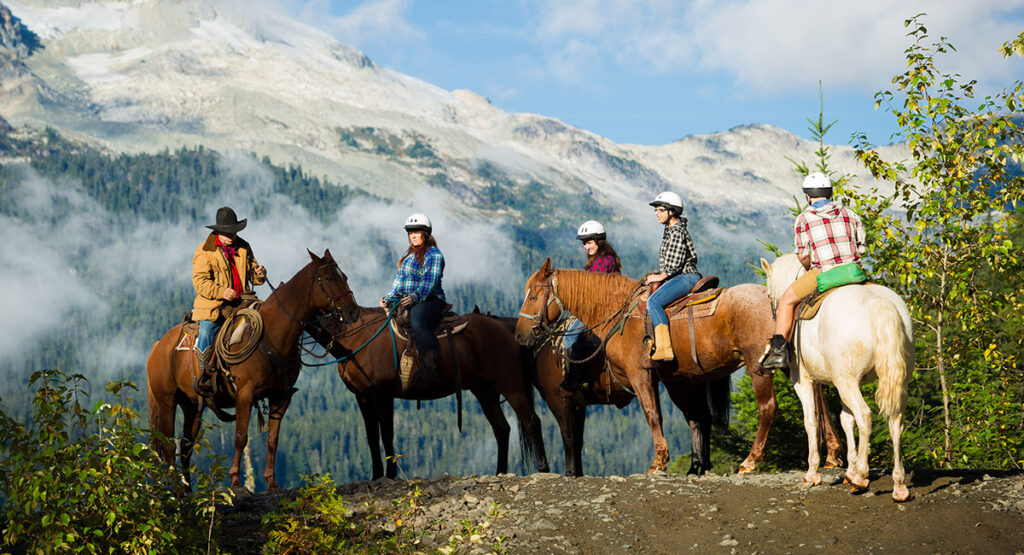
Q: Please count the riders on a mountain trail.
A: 5